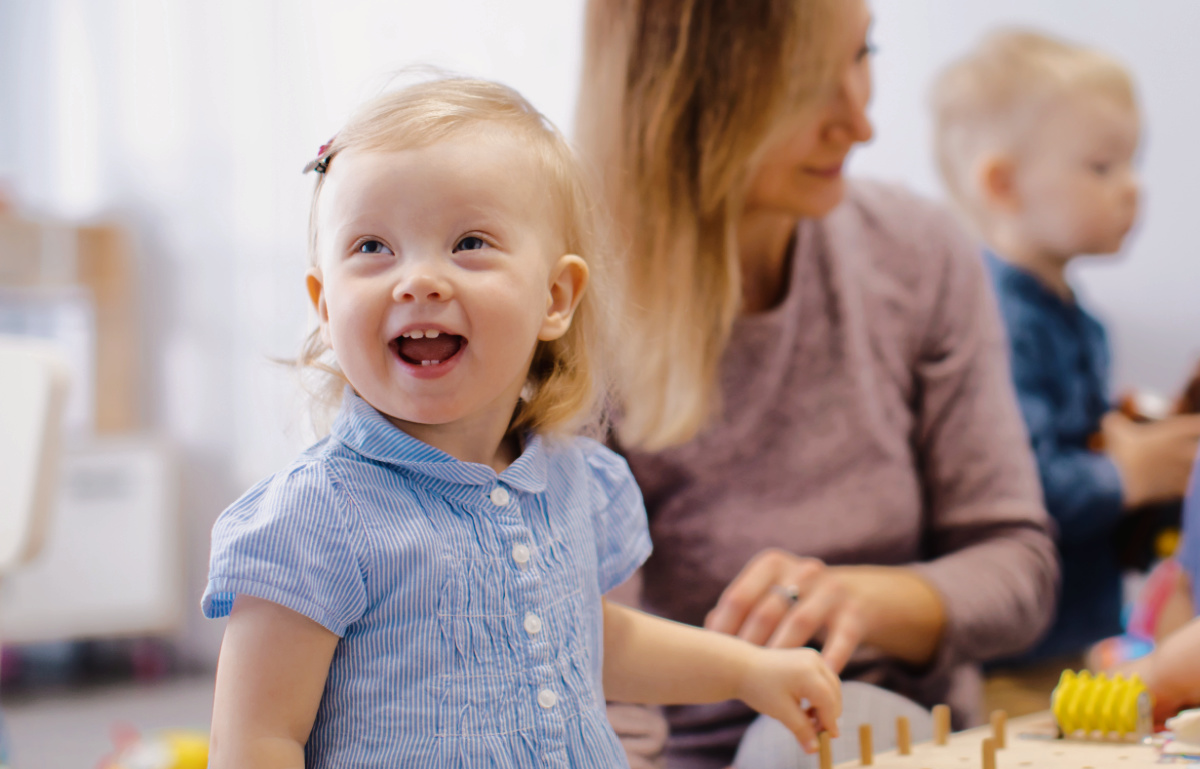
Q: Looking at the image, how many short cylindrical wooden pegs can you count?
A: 6